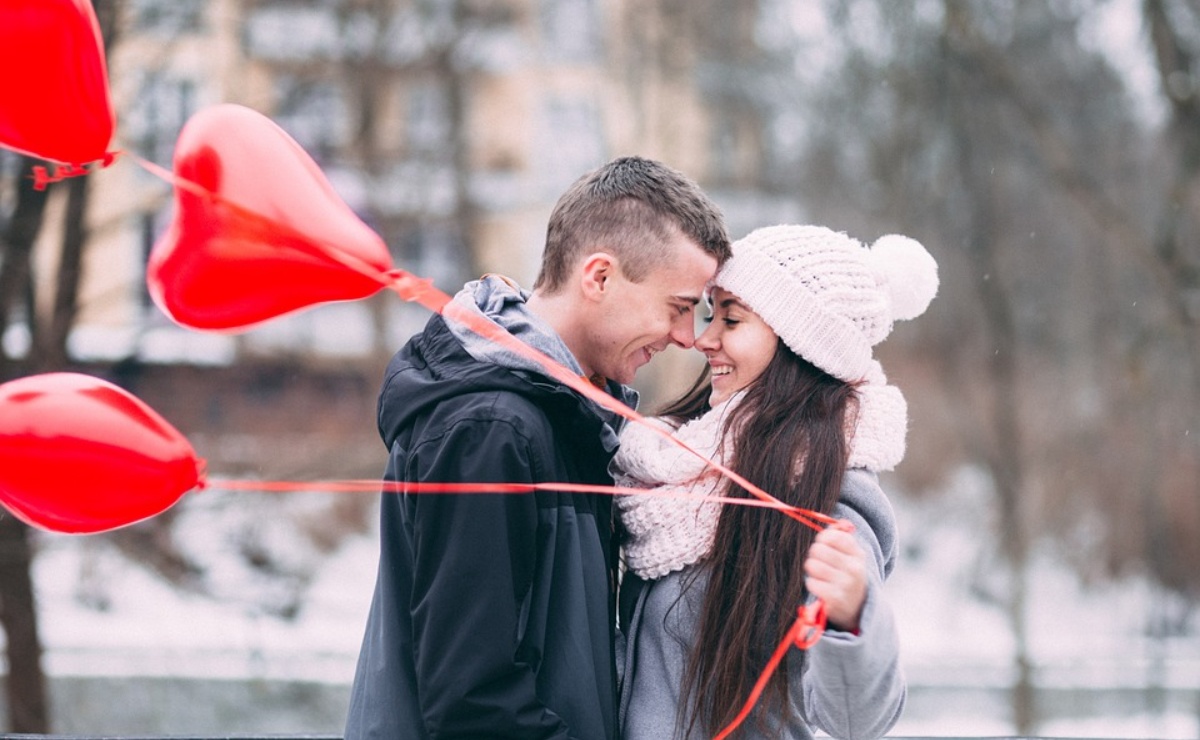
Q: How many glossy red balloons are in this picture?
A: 3